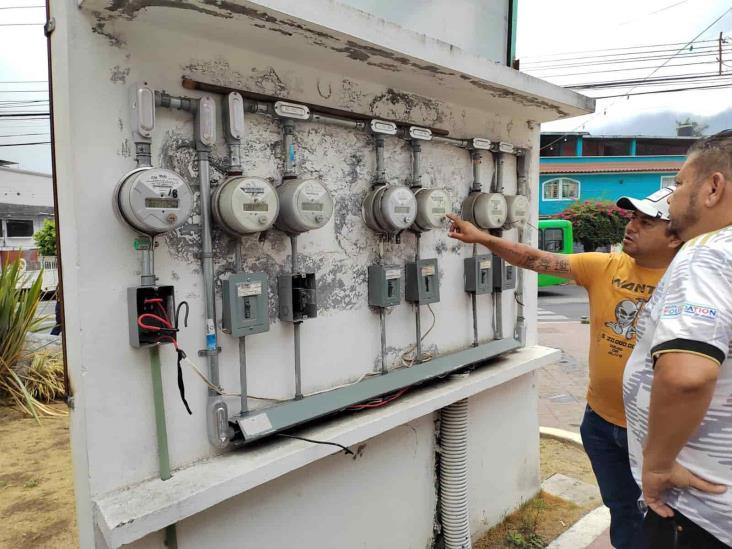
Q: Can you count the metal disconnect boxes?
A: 7